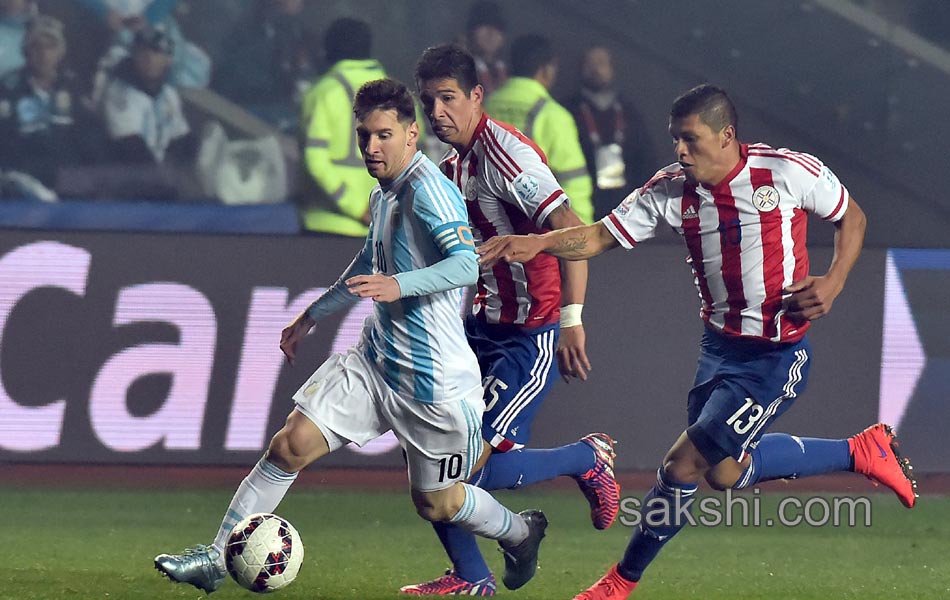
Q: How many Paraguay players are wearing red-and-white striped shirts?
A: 2